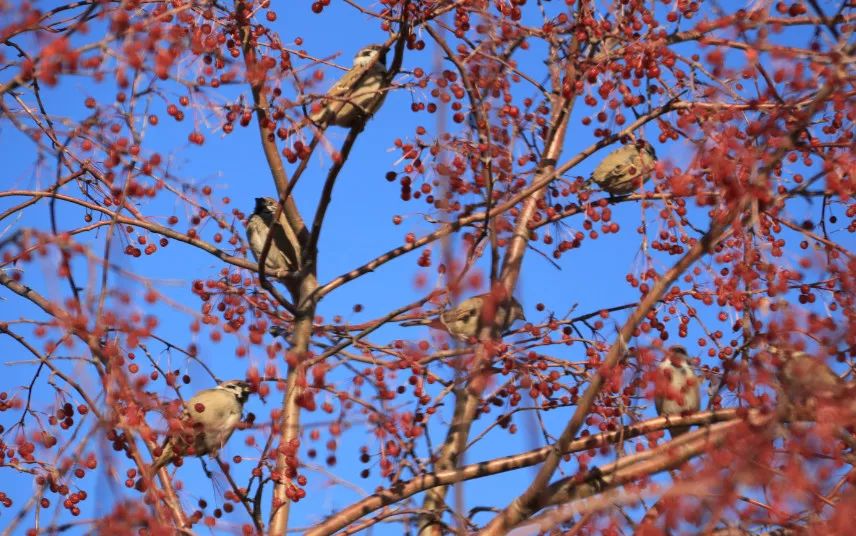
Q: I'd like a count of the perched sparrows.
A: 7